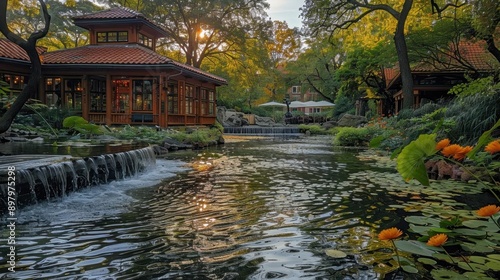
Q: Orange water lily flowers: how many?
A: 7